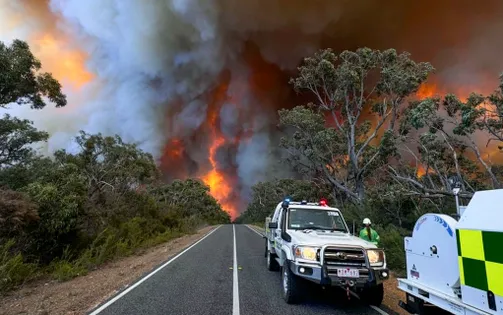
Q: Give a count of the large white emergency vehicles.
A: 2